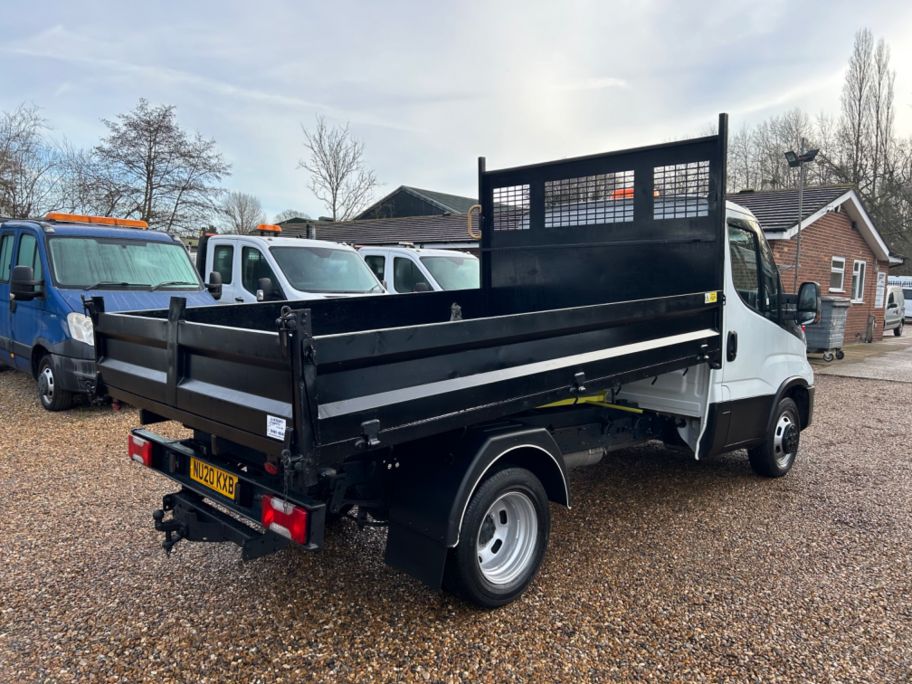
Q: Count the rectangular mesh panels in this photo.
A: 3